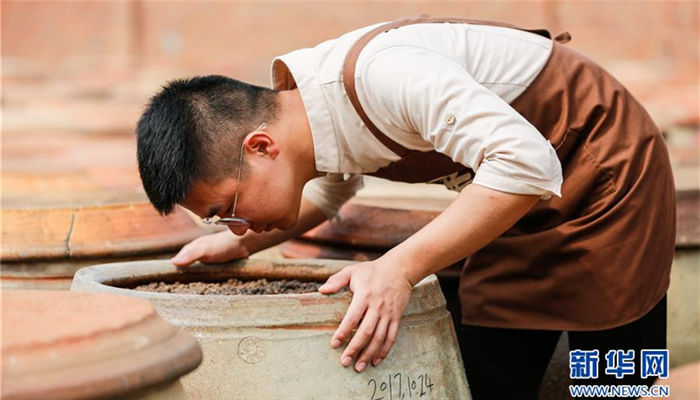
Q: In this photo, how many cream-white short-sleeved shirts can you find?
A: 1